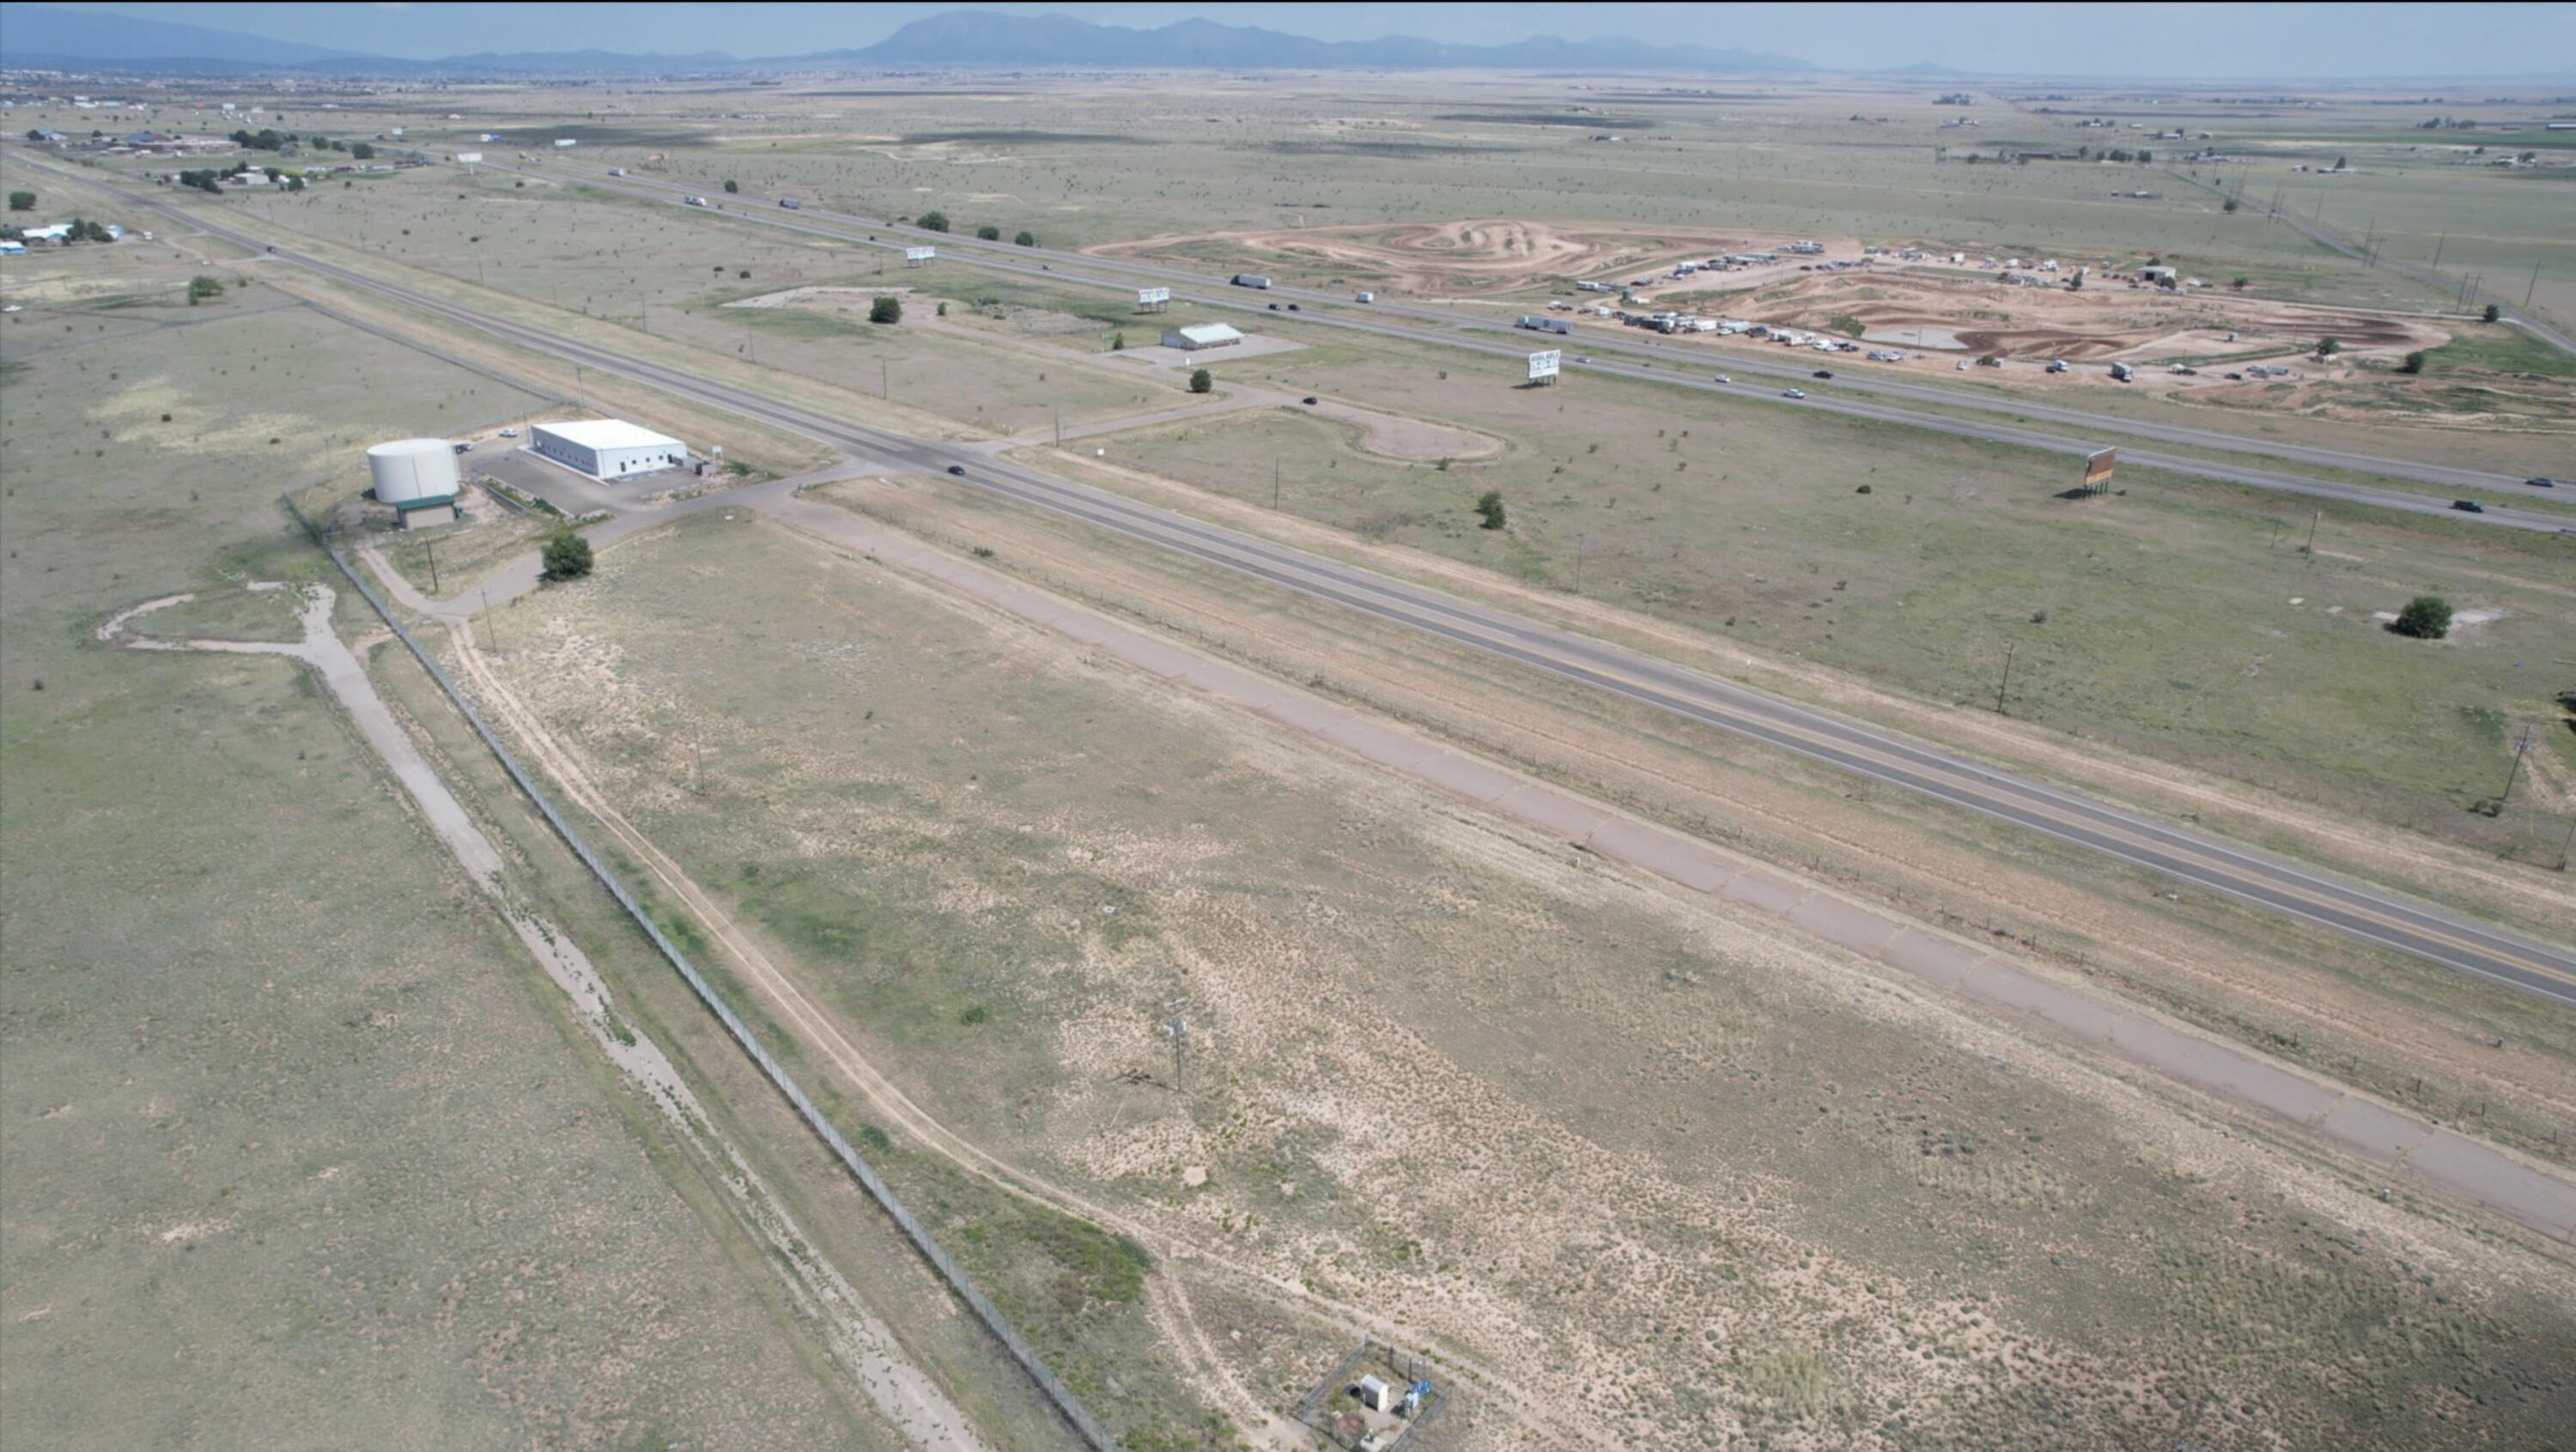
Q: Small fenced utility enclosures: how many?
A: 1